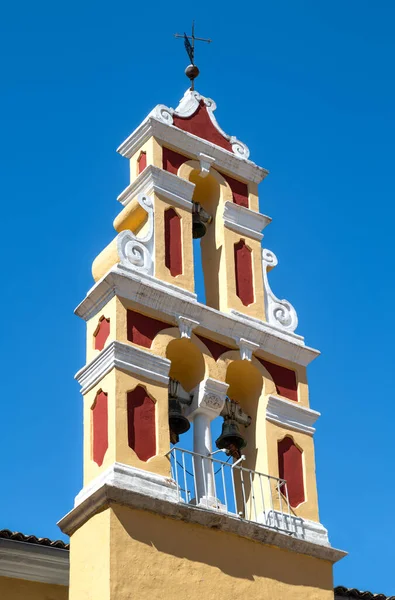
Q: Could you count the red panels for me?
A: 13